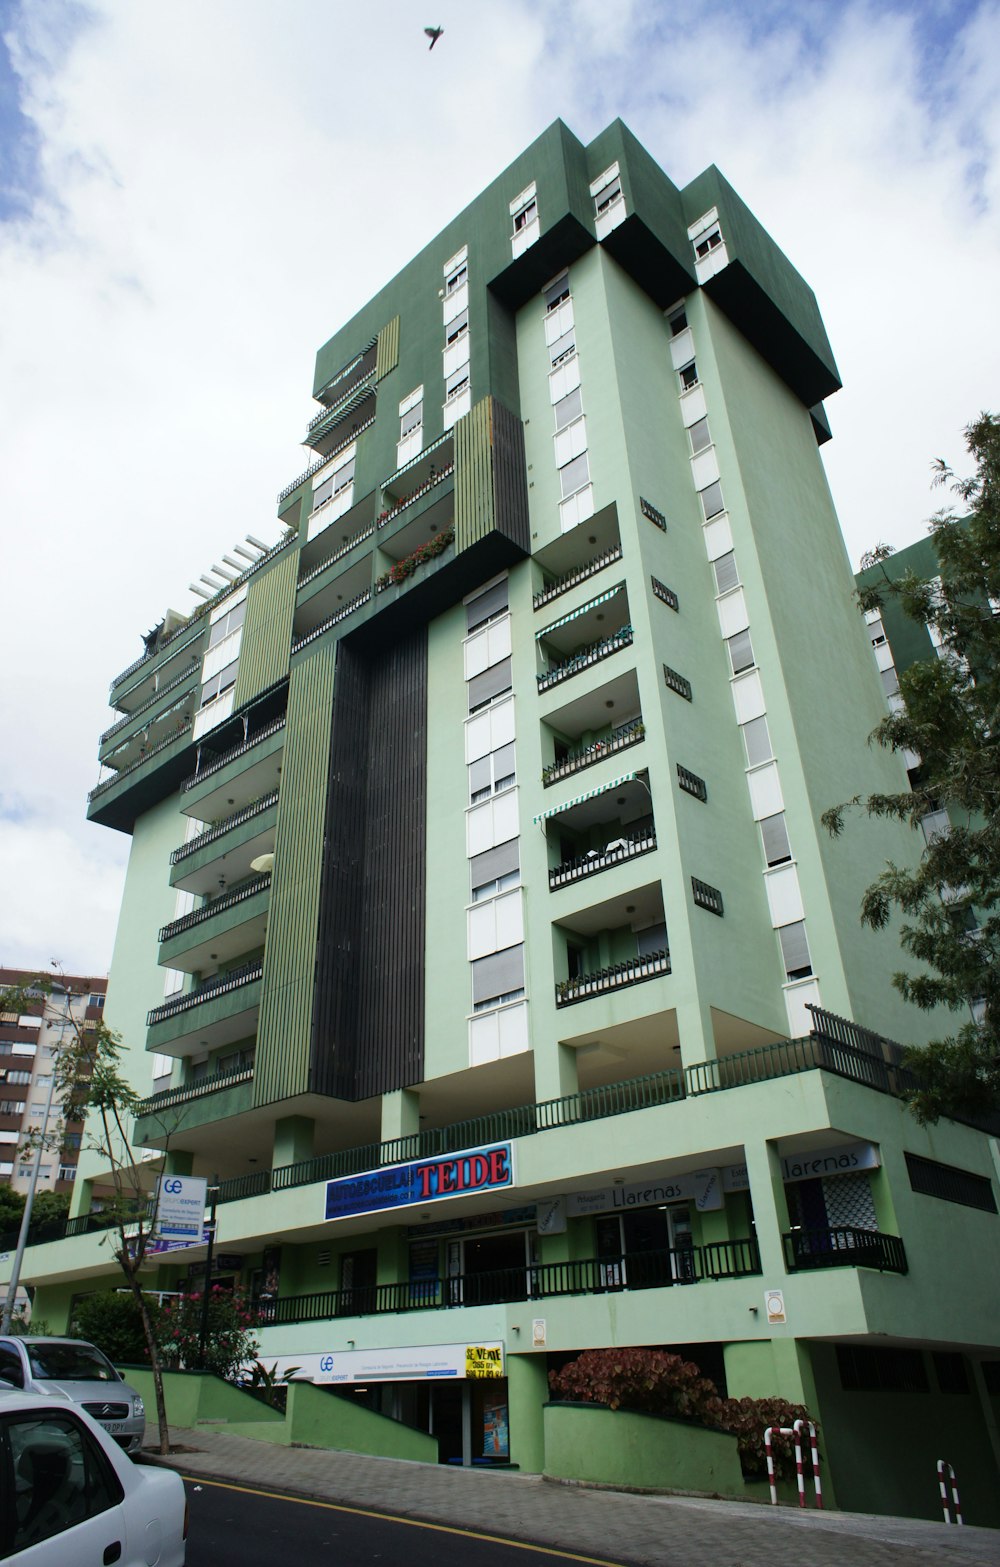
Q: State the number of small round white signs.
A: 2